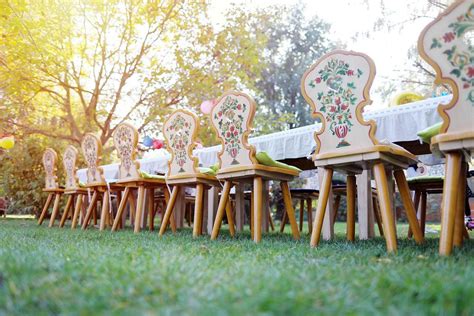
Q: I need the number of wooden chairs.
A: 8